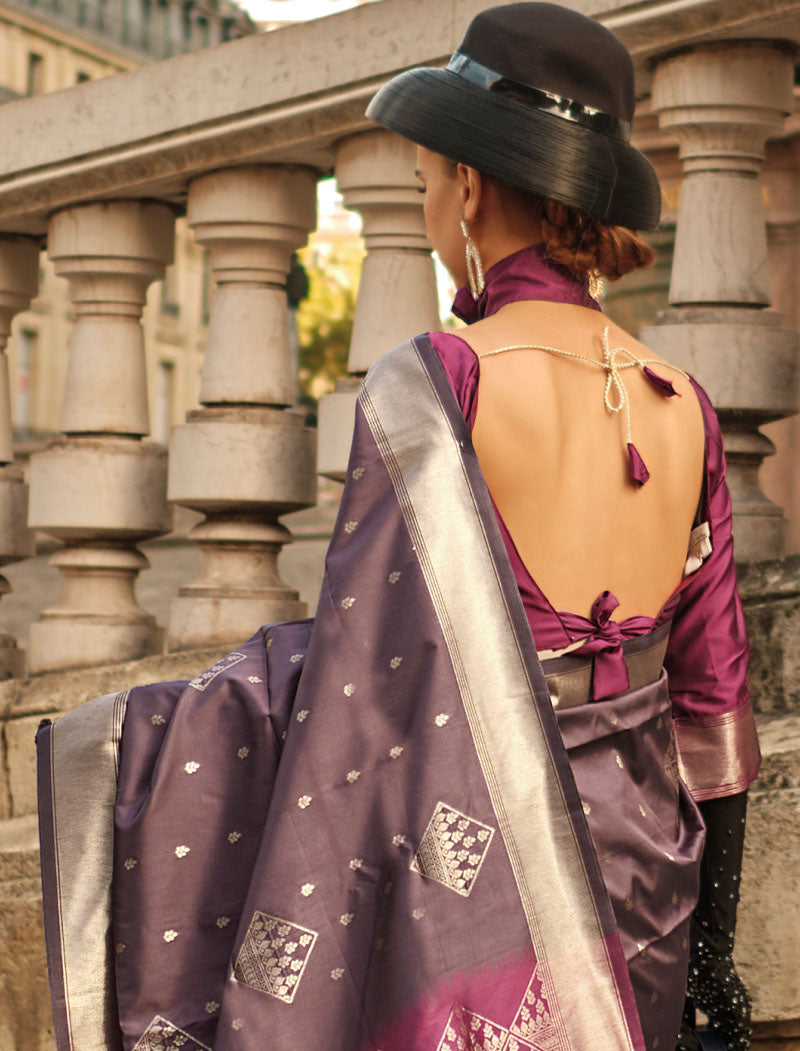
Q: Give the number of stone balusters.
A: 5